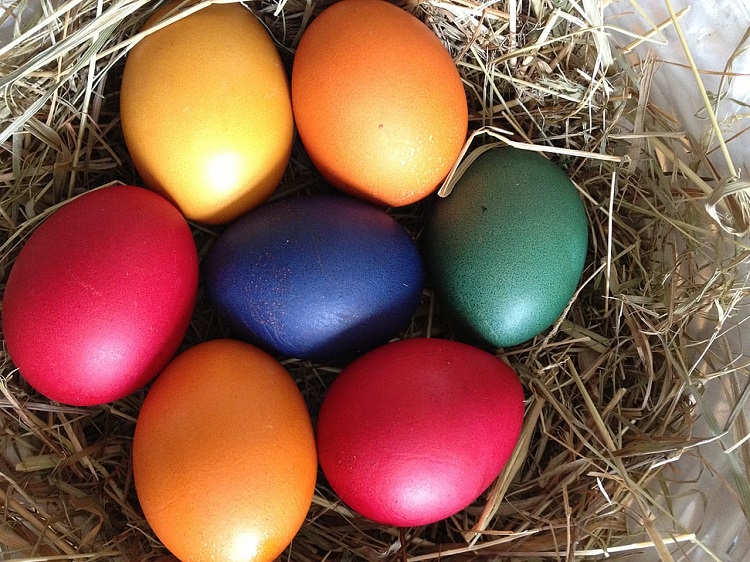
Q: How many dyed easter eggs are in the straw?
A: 7